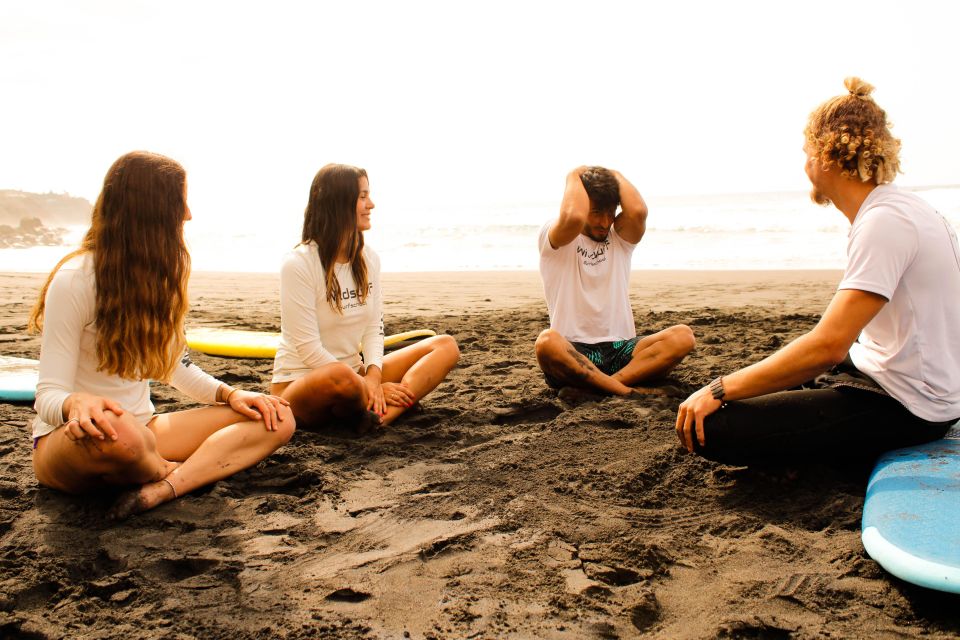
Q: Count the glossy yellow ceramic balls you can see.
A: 0